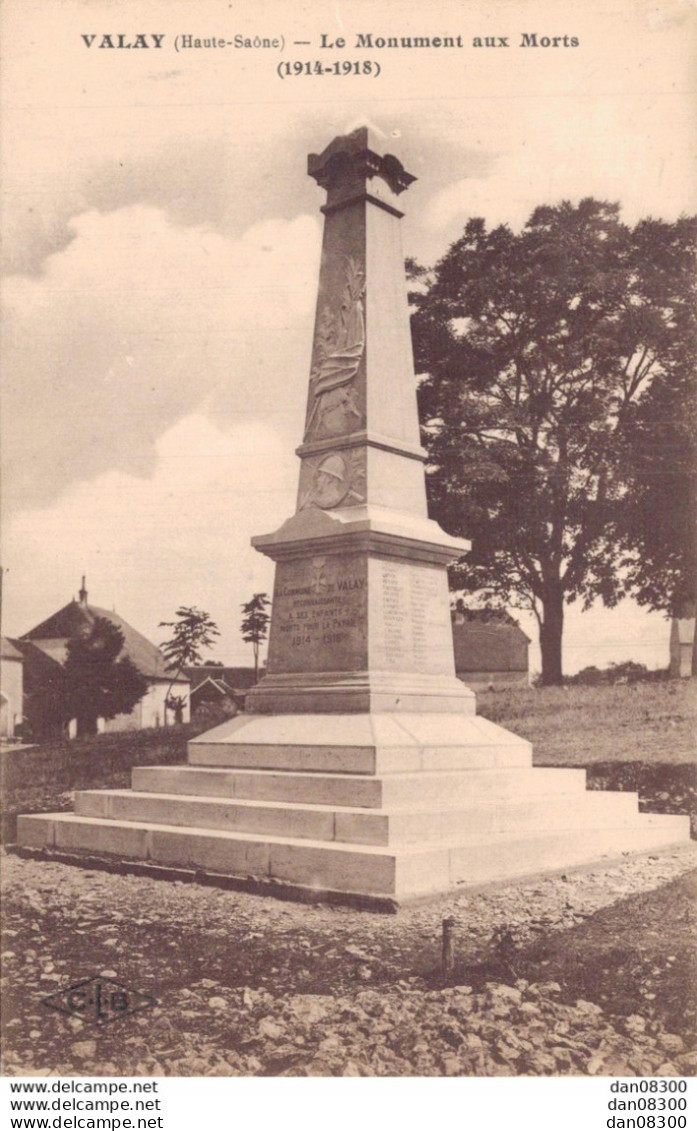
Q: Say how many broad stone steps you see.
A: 3